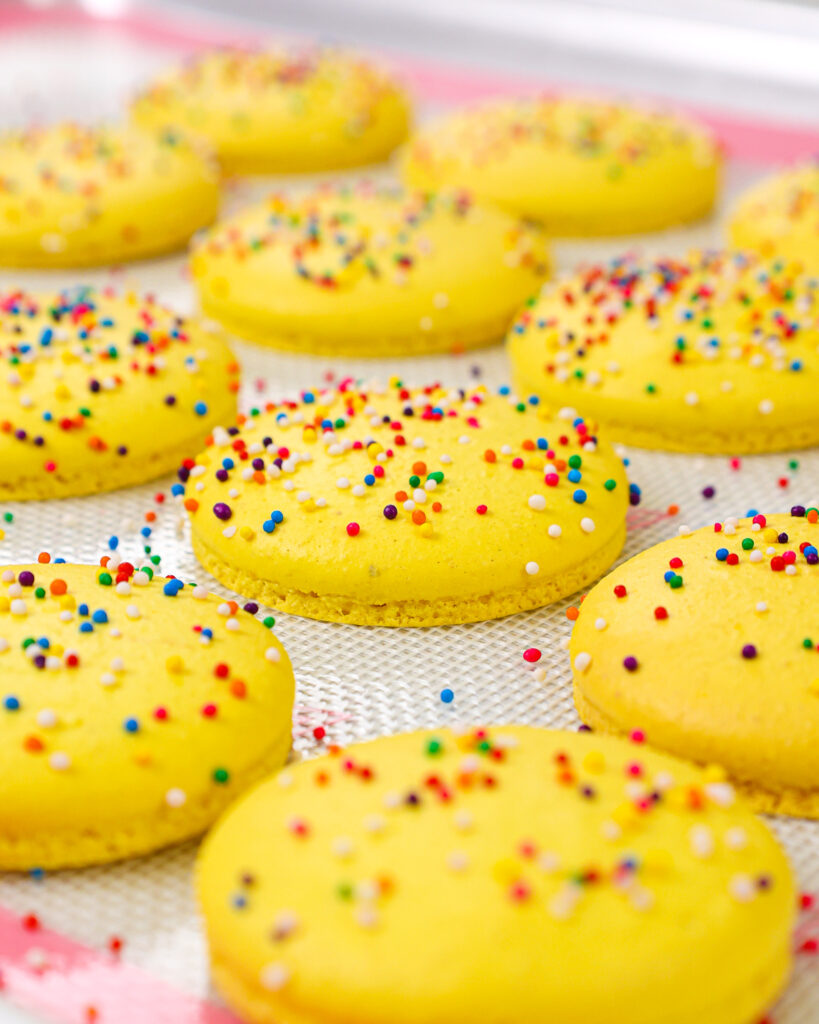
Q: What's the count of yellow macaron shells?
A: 11